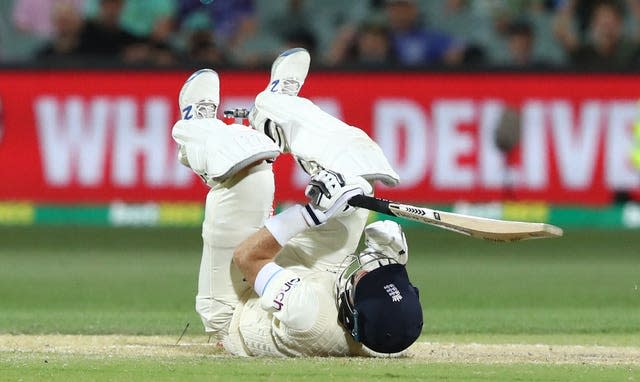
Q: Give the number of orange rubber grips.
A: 0